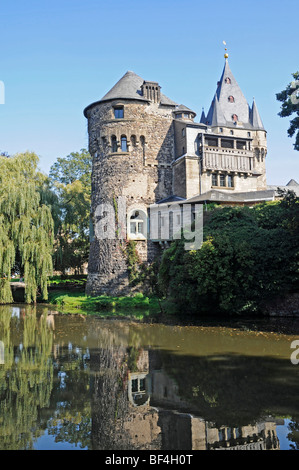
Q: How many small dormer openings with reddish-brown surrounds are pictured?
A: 3